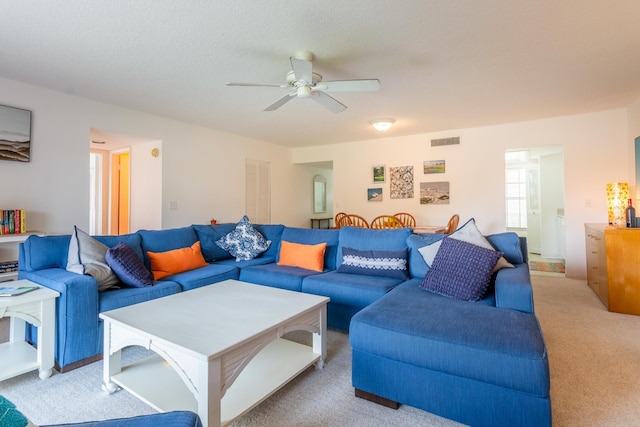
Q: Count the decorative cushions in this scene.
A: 8